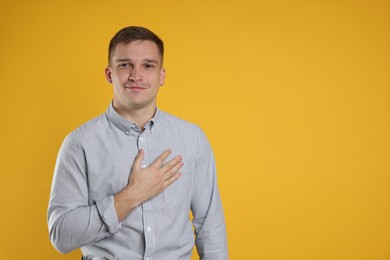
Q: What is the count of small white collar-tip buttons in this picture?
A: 2